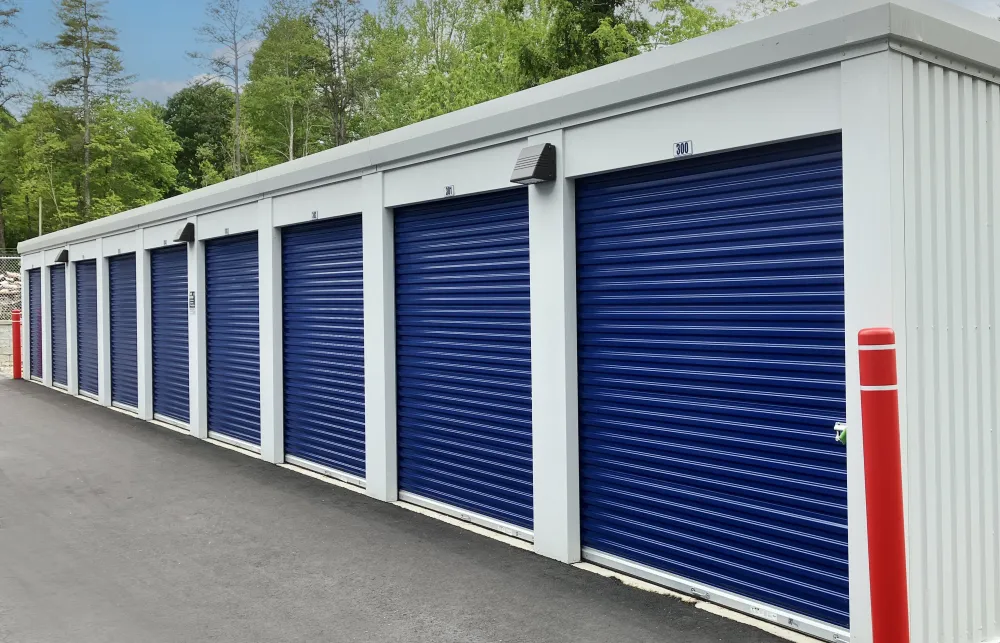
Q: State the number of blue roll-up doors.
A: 9